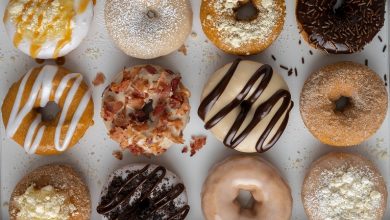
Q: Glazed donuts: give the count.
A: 1